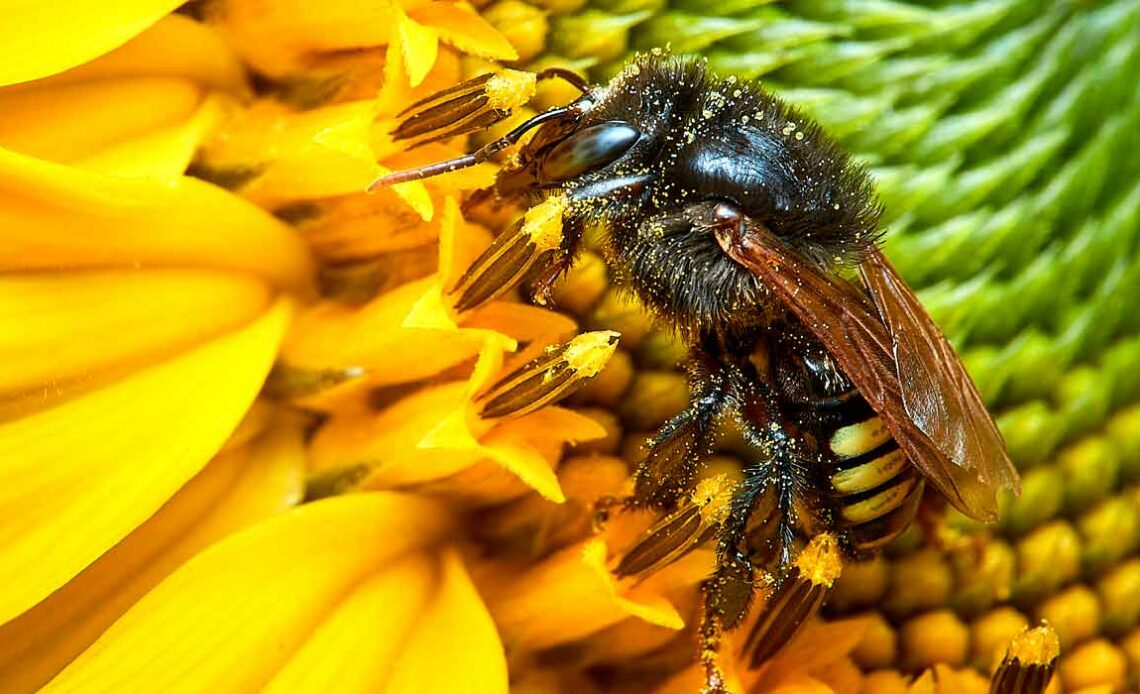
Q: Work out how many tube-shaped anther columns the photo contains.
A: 6